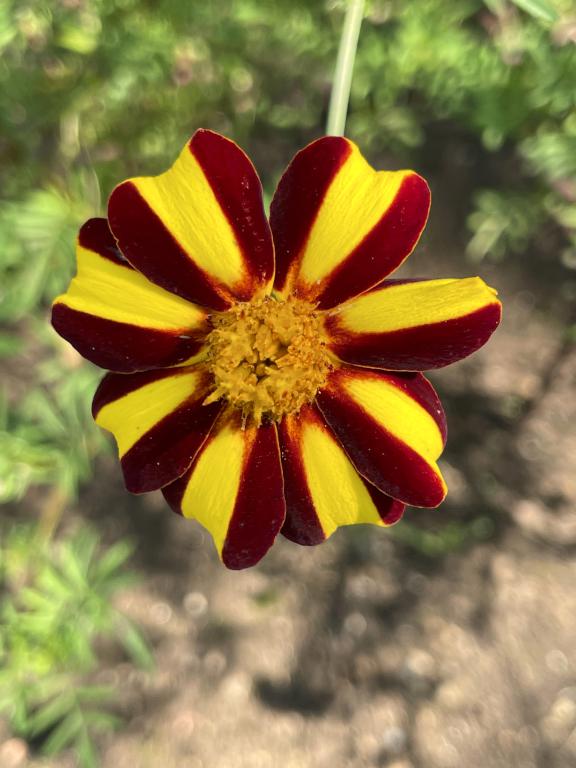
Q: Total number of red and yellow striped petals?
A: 8